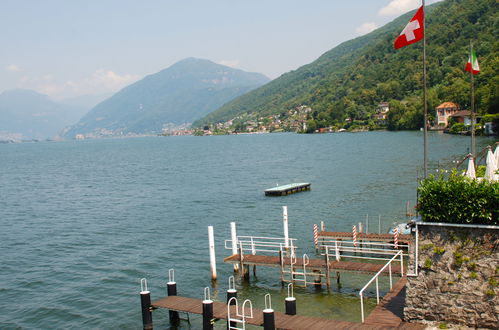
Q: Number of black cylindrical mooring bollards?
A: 6